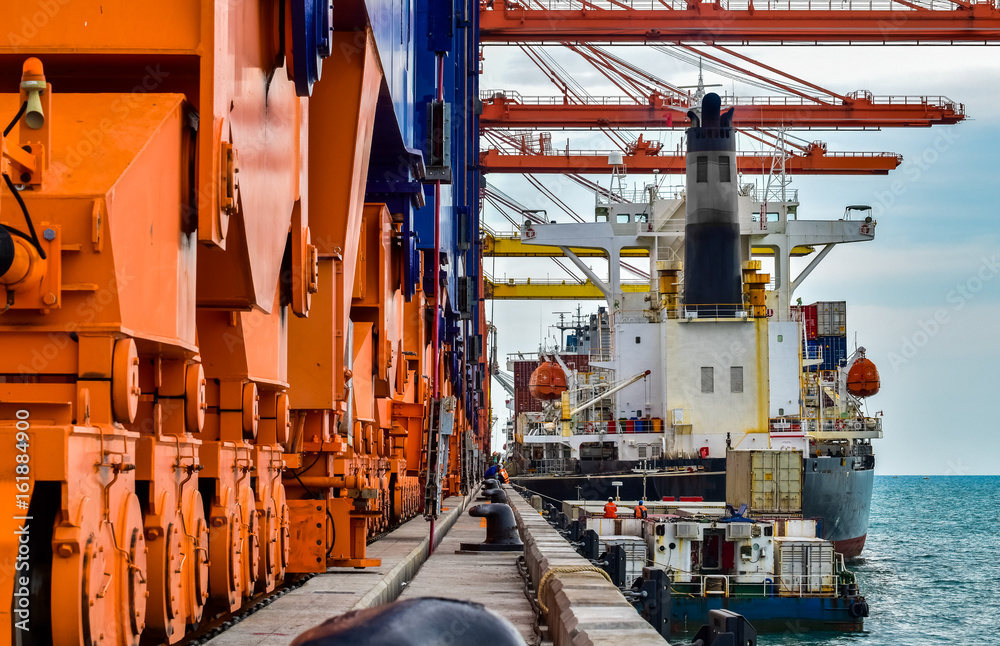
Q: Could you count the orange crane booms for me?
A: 3